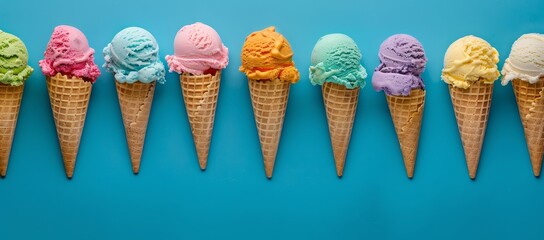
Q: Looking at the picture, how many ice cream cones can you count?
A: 9